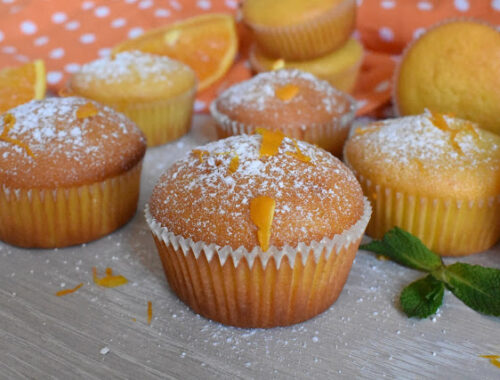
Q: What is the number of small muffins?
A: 8